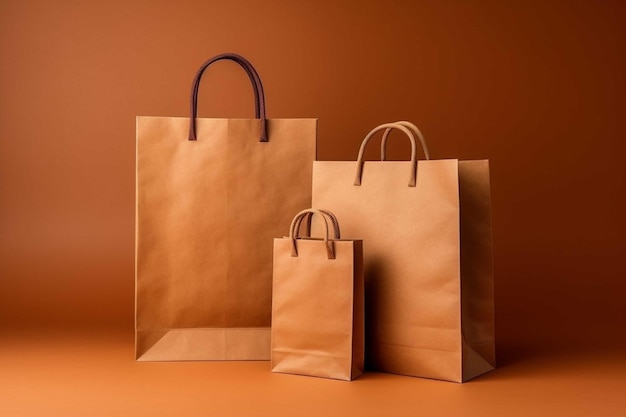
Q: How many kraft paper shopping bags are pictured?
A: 3